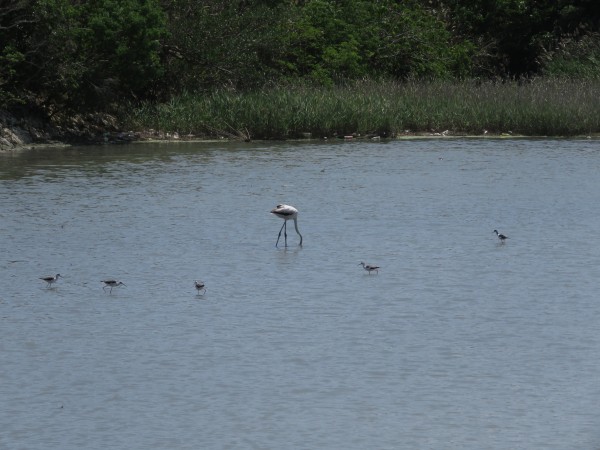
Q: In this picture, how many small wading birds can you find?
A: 5